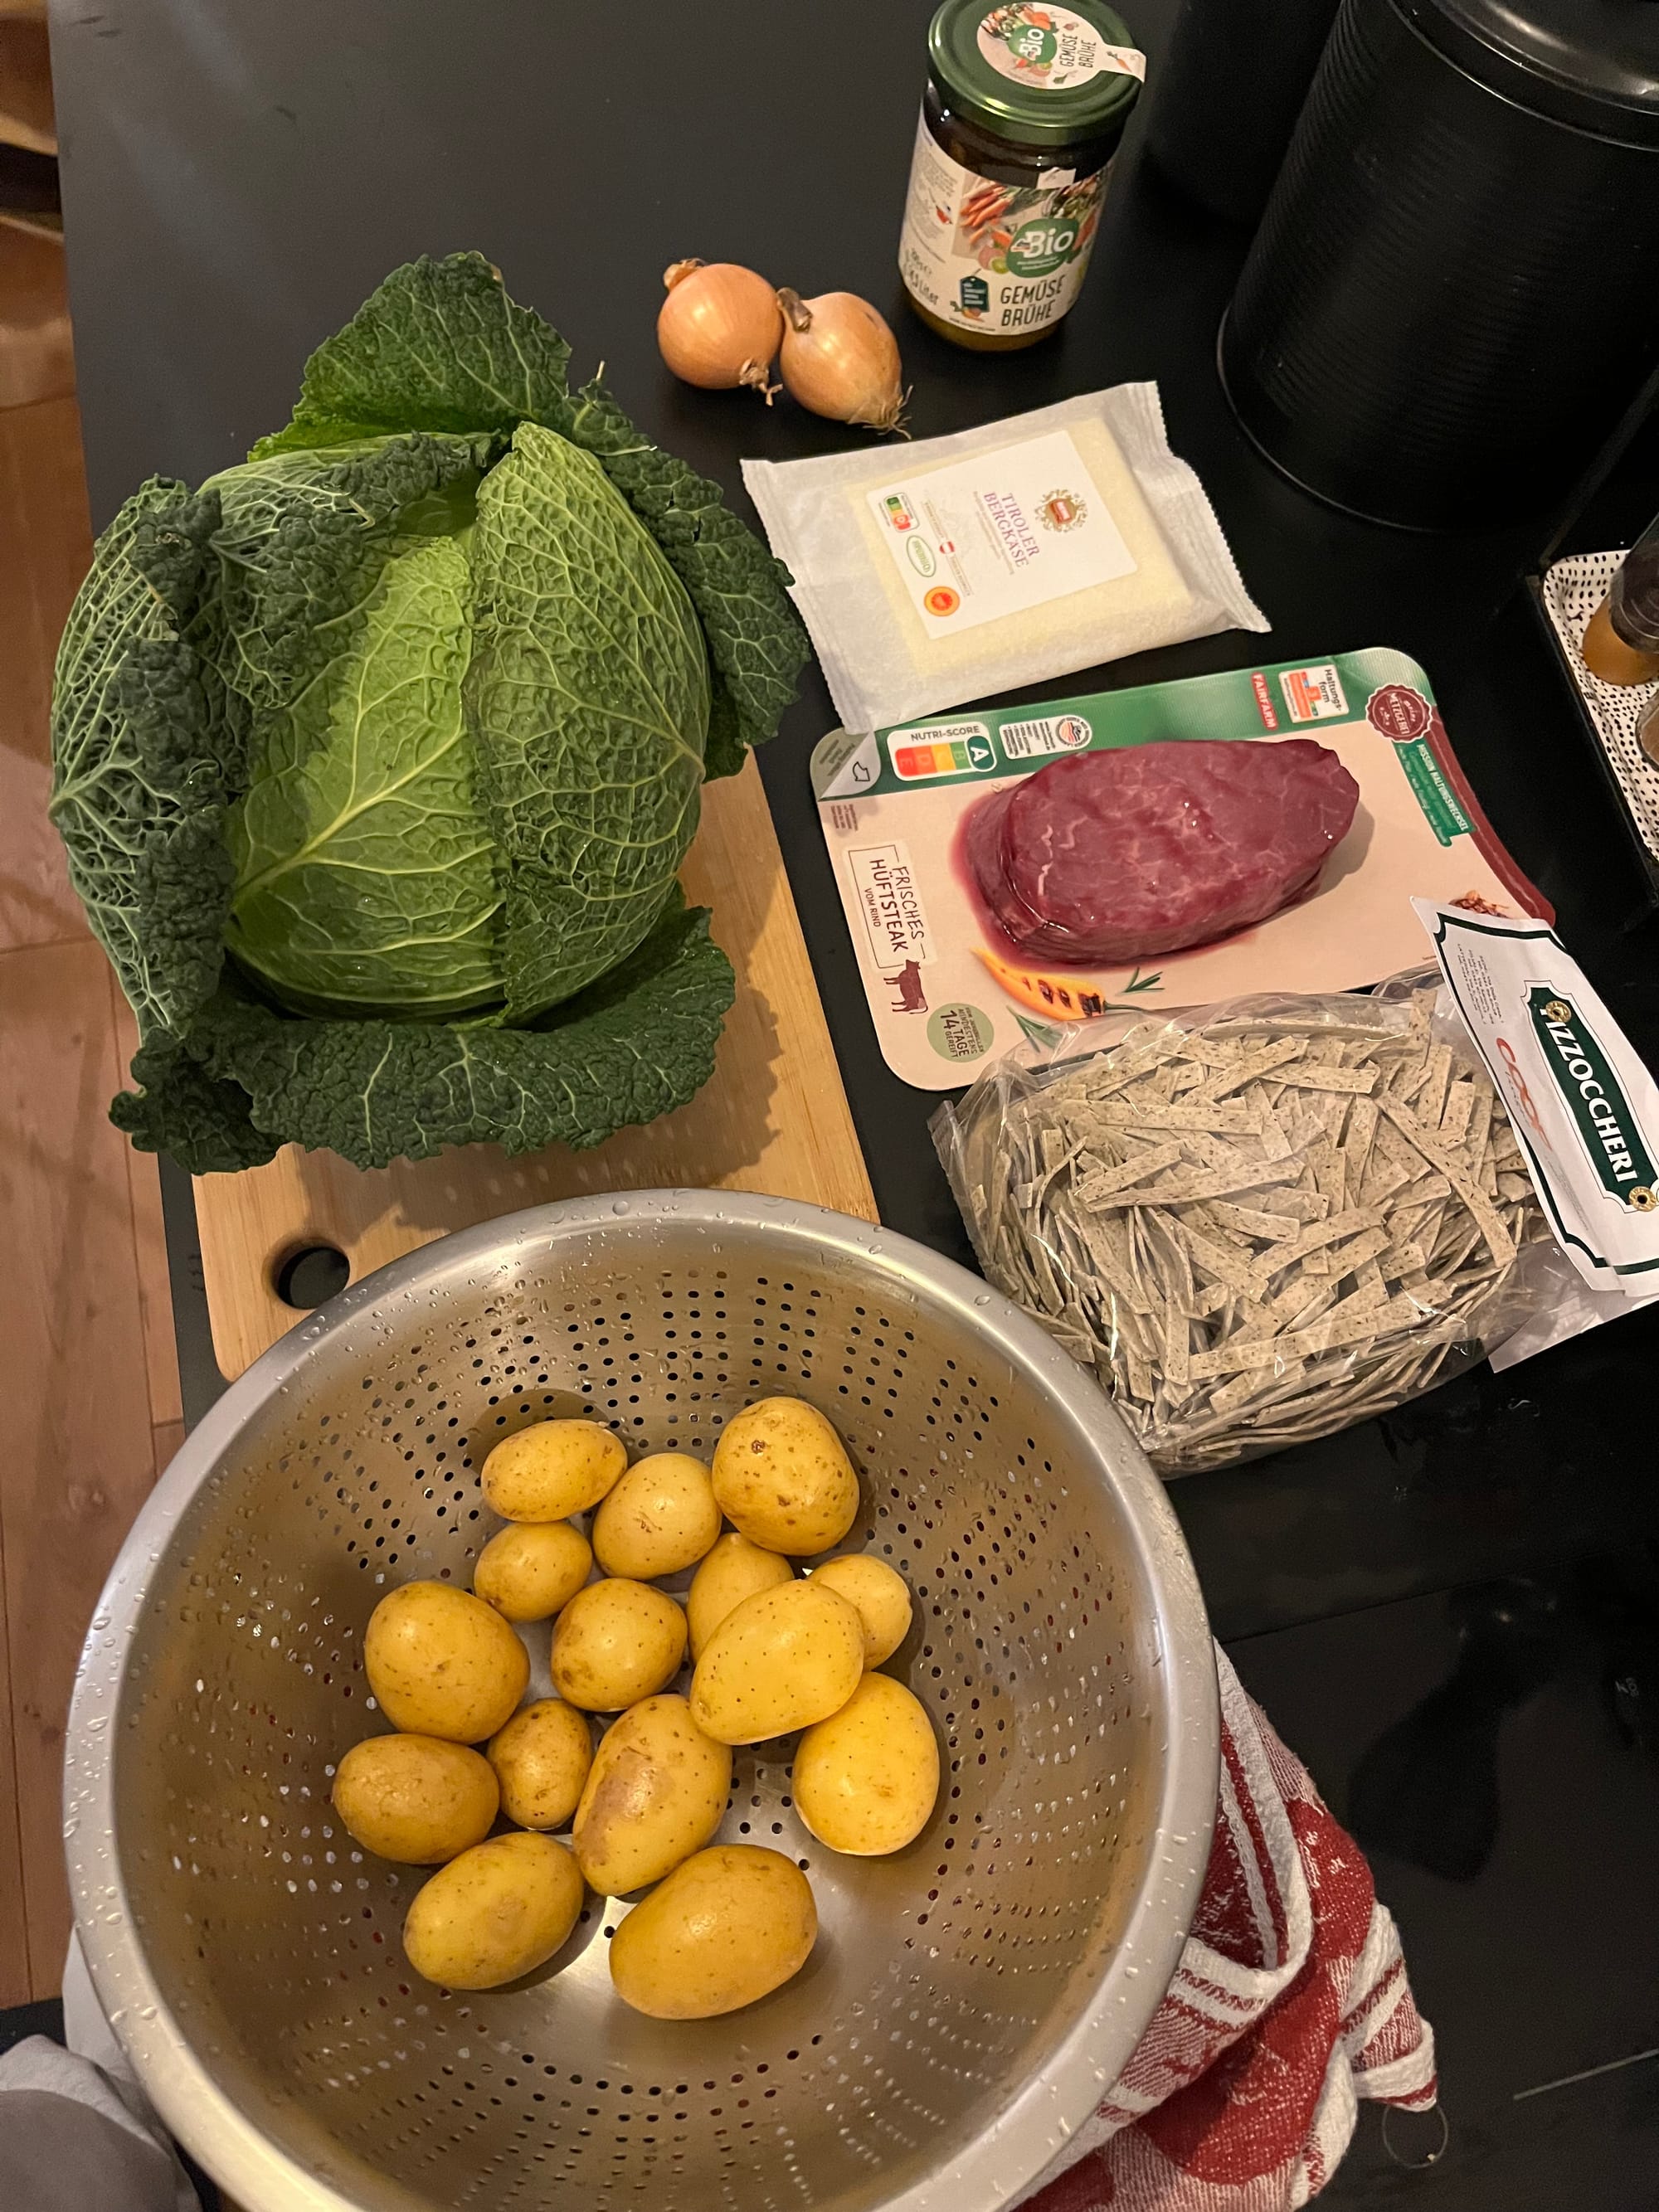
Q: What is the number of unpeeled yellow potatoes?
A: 15